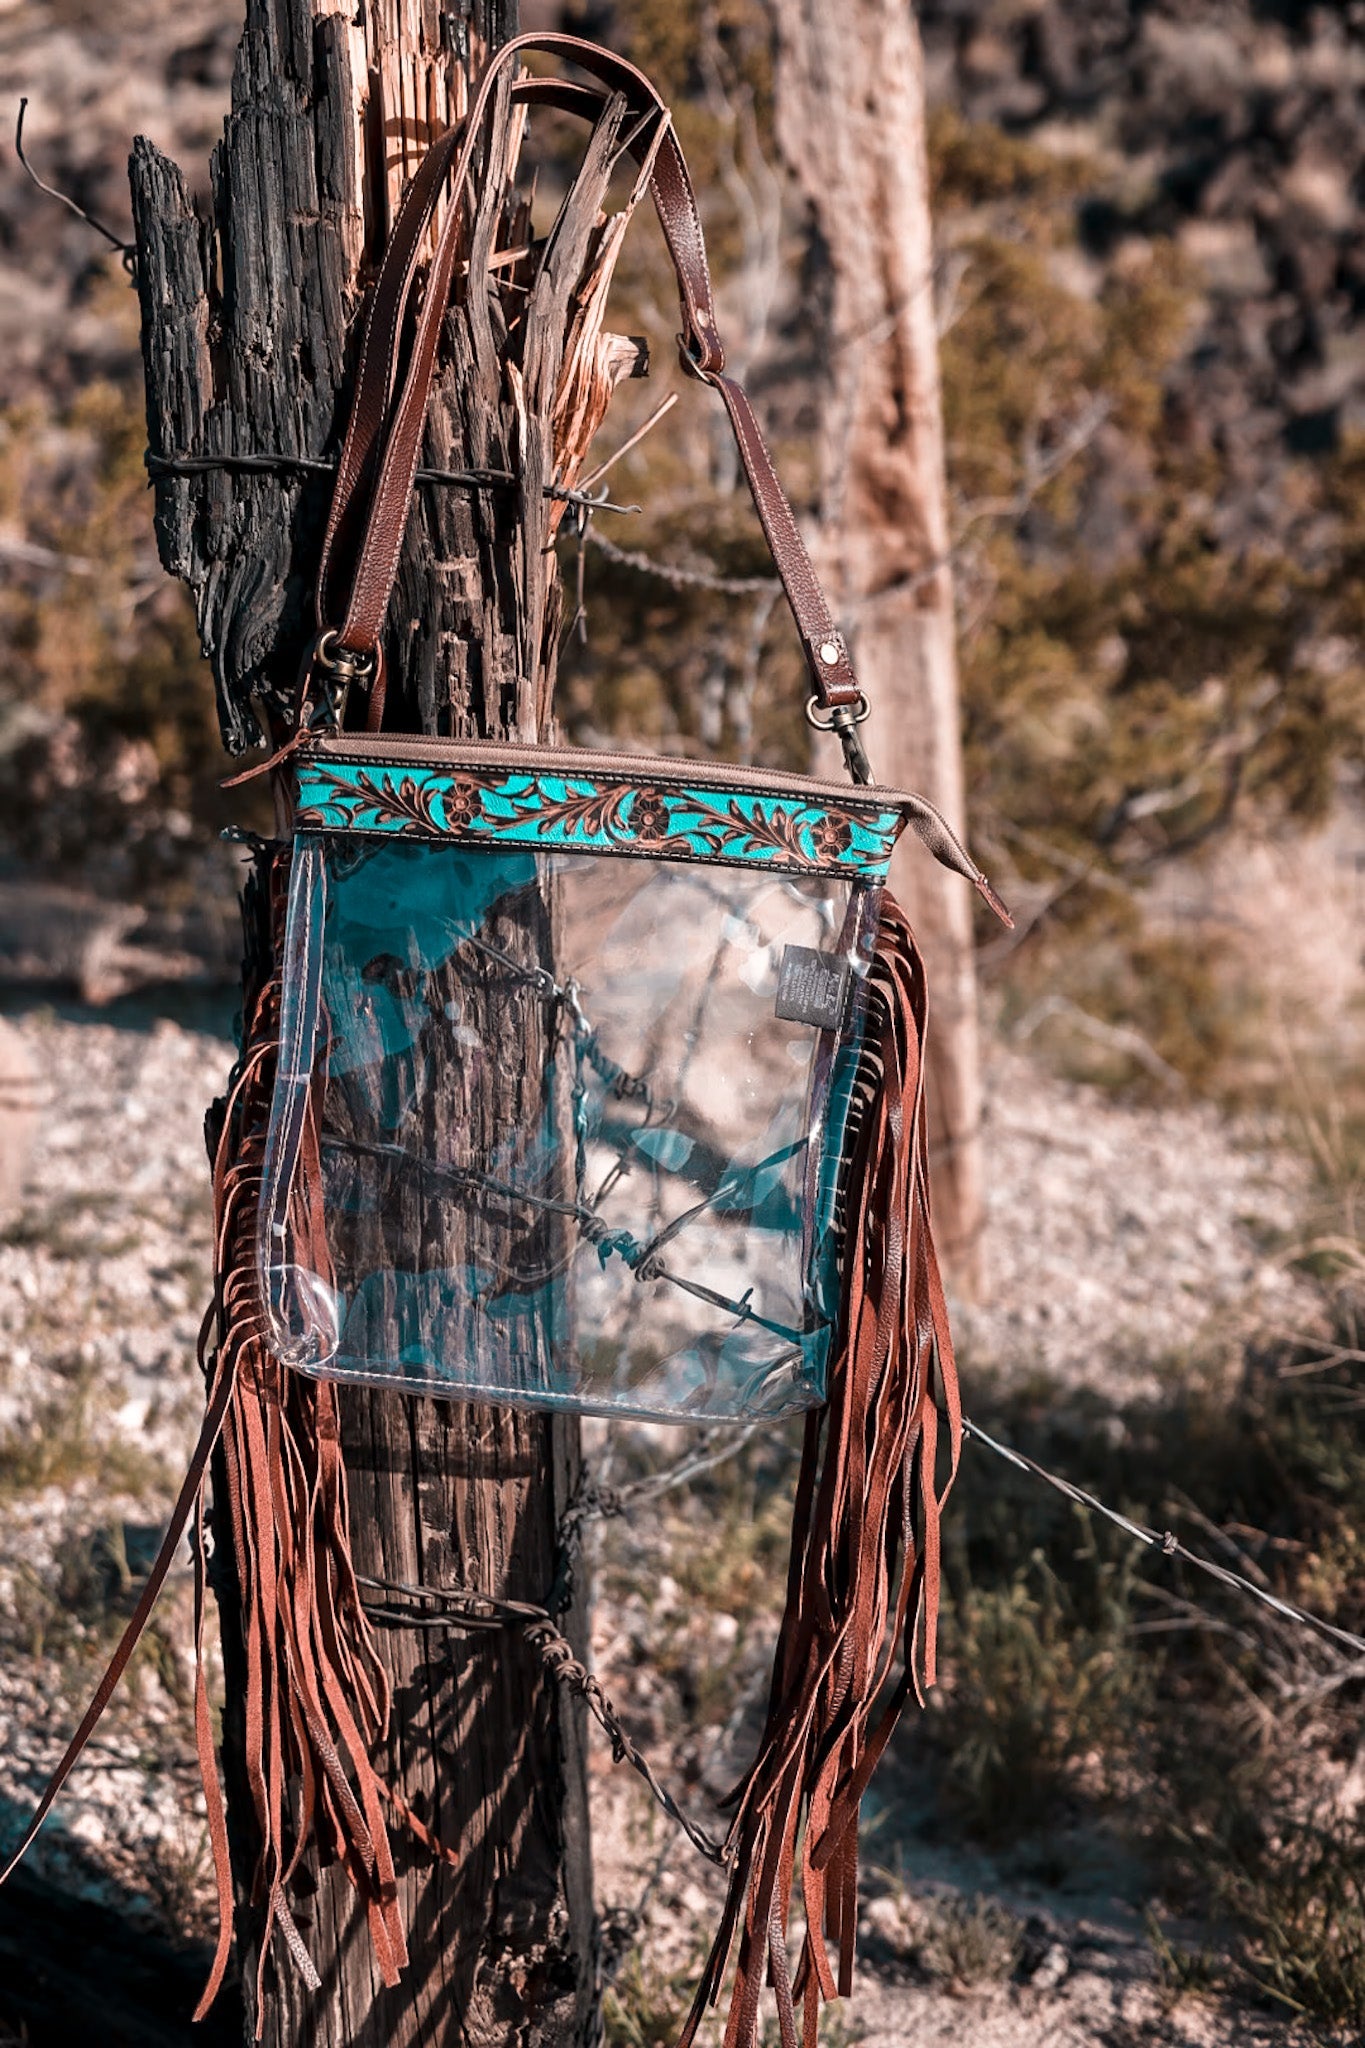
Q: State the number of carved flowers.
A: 3